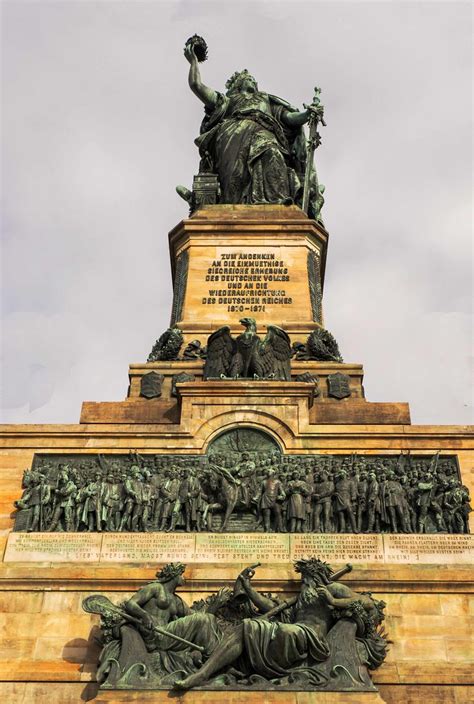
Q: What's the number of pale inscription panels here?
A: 5